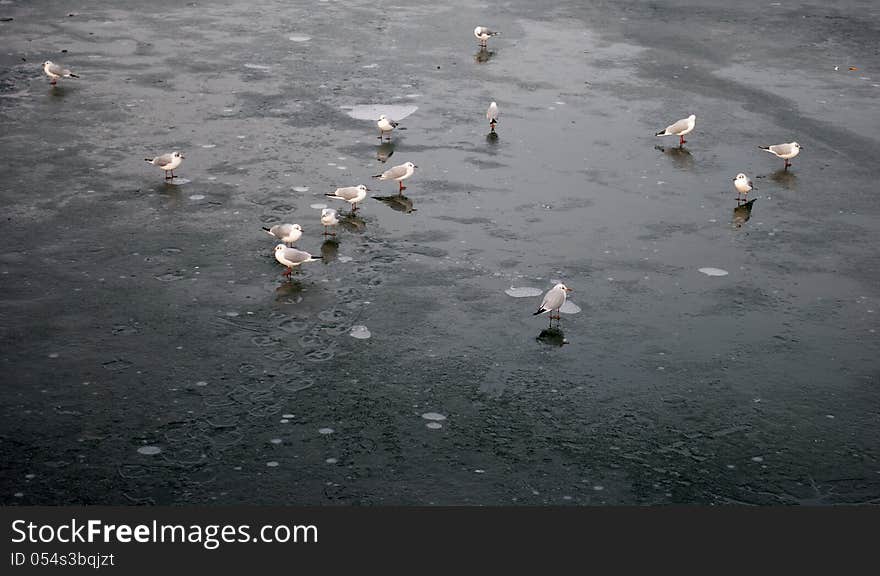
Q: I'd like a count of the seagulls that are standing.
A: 14